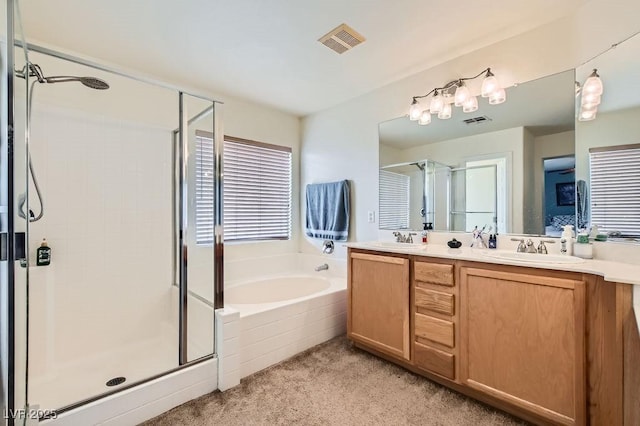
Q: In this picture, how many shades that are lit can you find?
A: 4